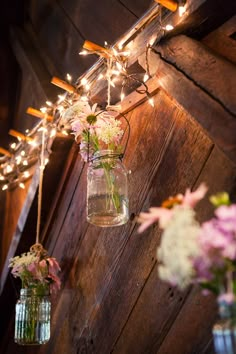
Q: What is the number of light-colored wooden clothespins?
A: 6